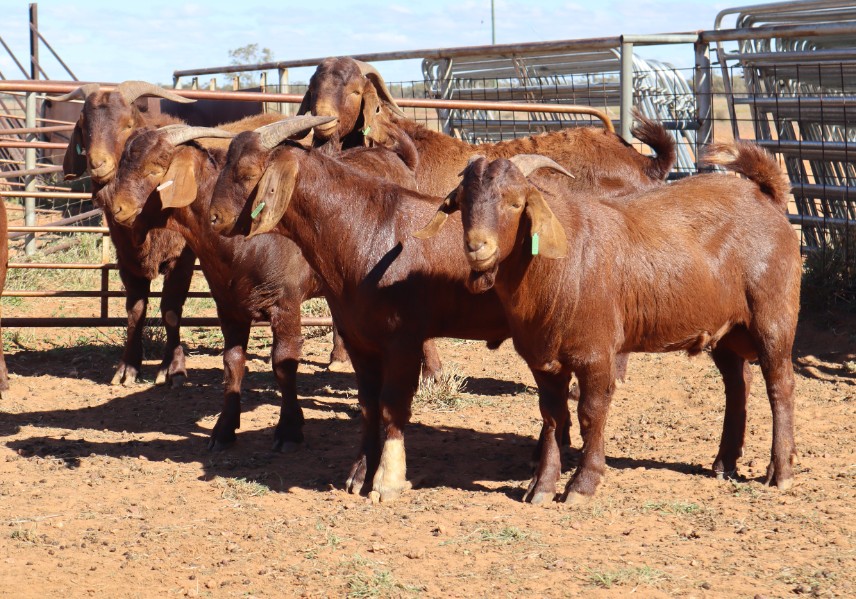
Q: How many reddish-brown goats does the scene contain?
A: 5